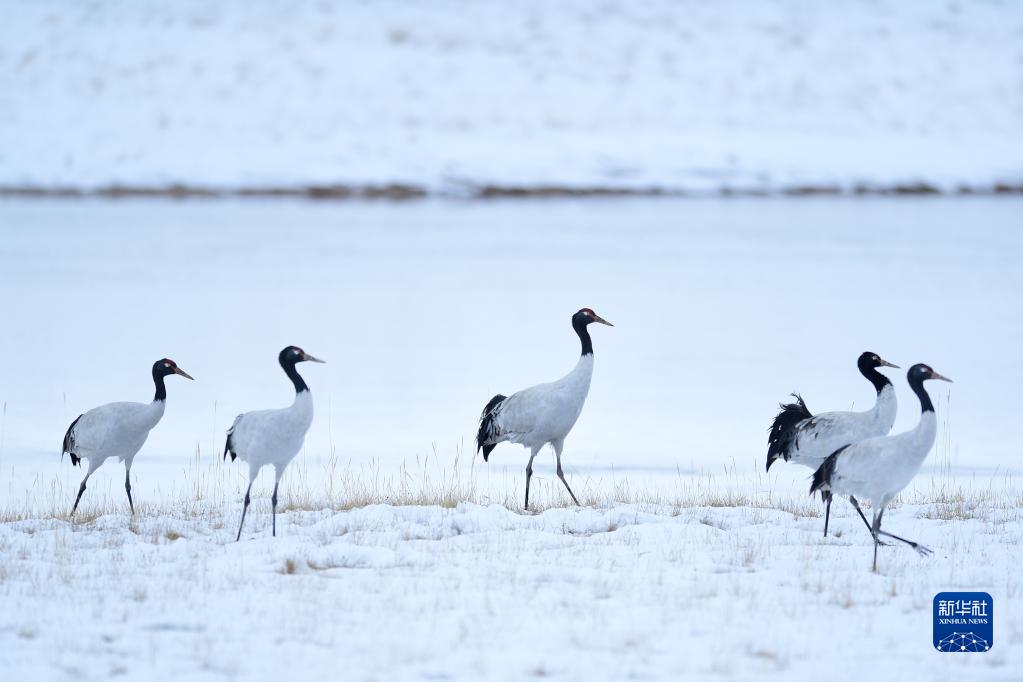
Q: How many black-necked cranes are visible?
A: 5